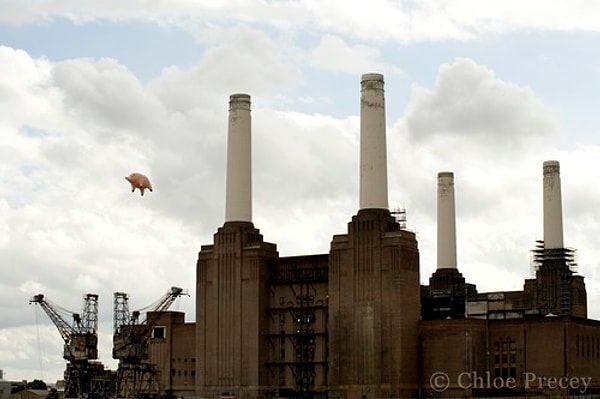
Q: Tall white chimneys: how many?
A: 4